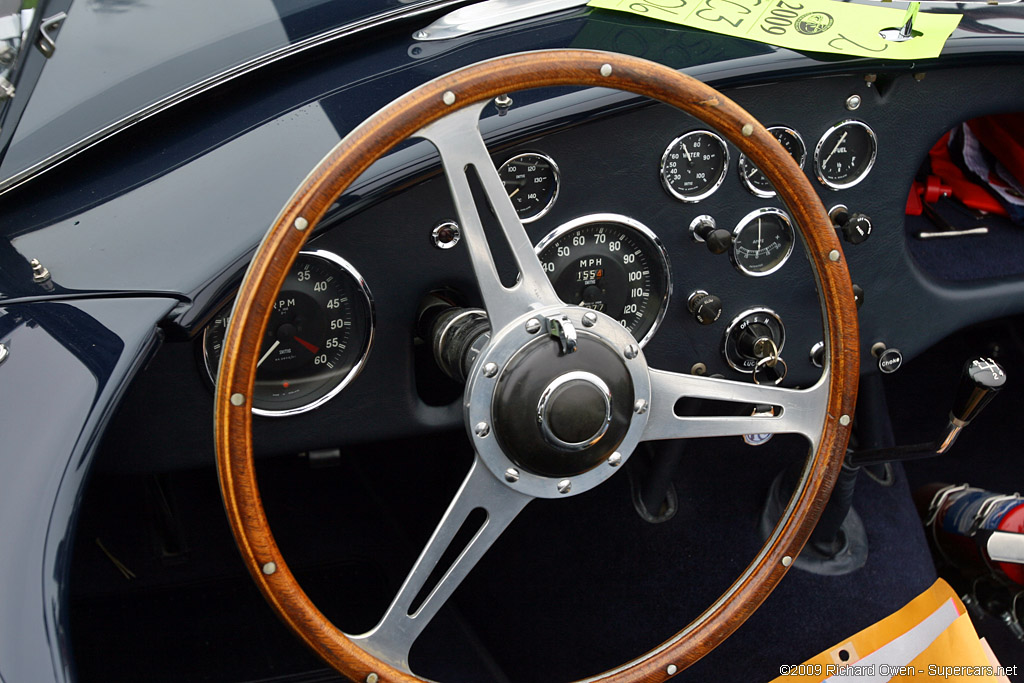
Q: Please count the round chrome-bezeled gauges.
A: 7